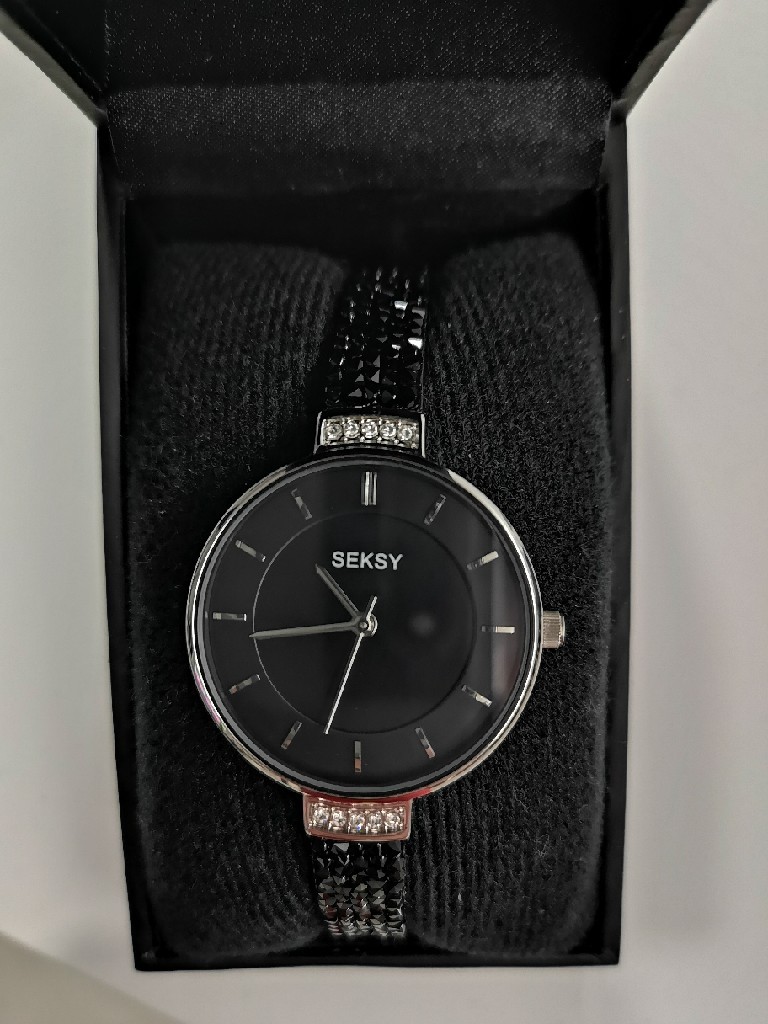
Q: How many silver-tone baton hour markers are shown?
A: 12